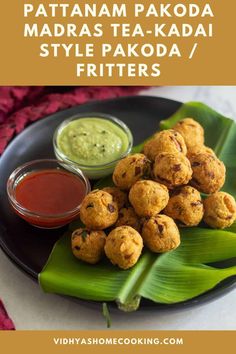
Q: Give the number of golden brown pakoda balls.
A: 15